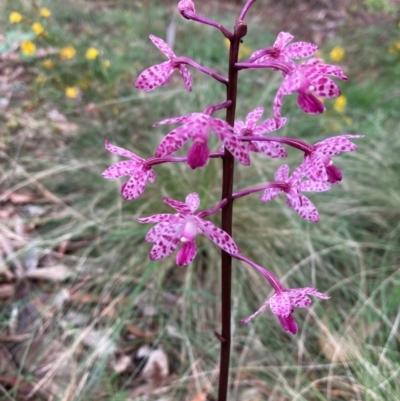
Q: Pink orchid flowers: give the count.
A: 10